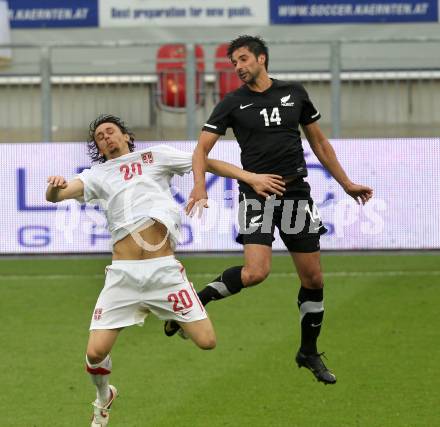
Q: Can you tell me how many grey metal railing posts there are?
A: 3